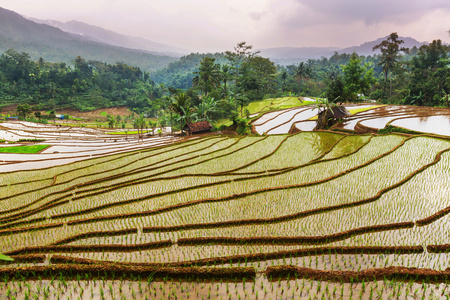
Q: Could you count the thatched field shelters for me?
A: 2